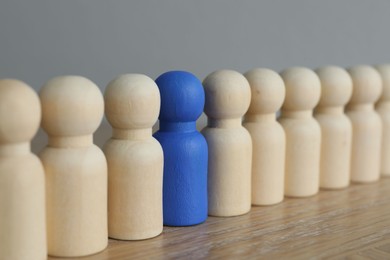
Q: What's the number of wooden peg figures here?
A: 10